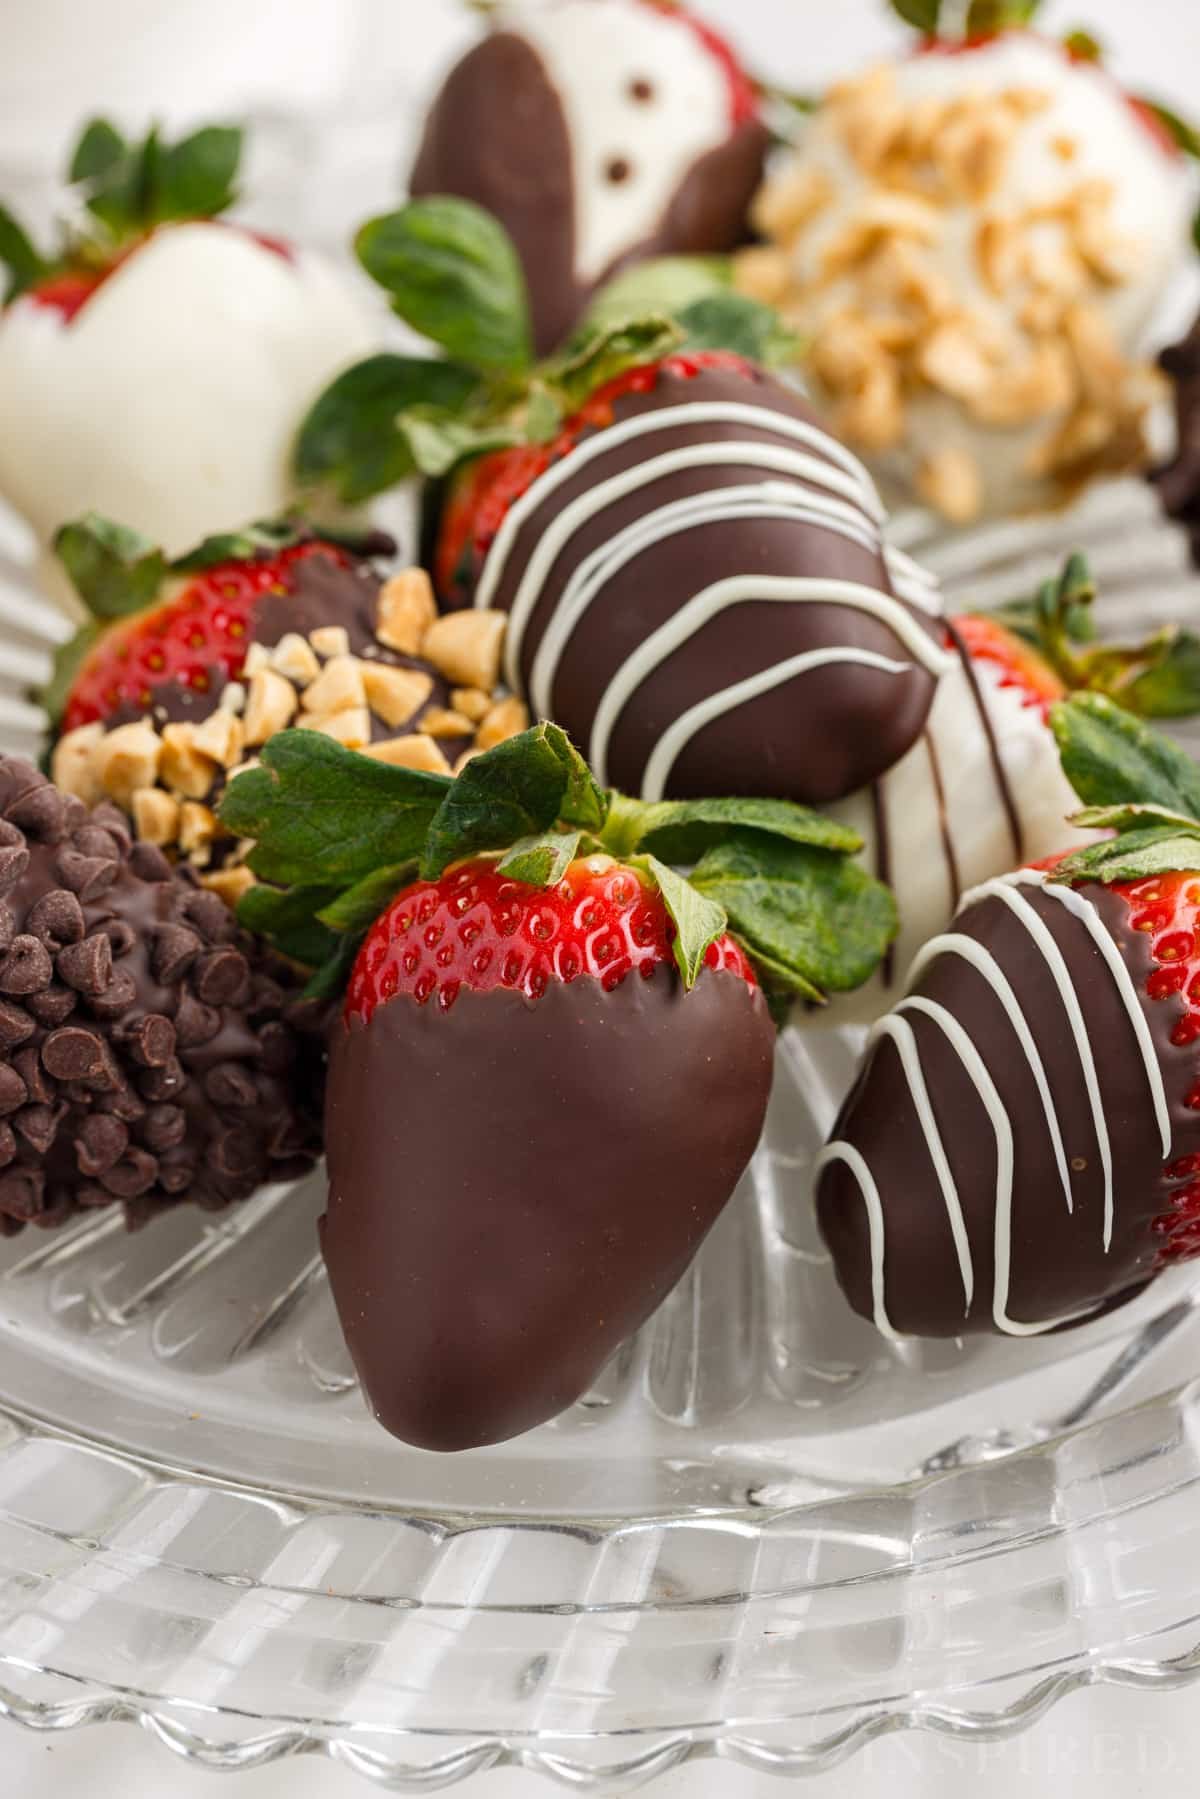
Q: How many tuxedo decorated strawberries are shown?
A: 1